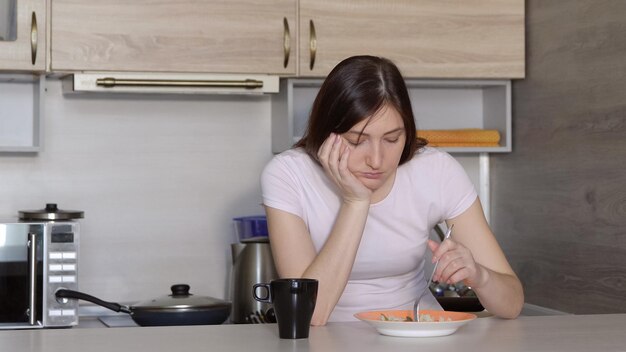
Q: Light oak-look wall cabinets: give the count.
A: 3